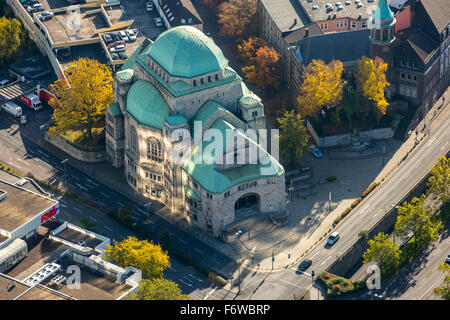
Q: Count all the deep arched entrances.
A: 1